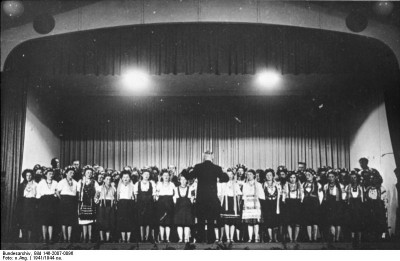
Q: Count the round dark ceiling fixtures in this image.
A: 2